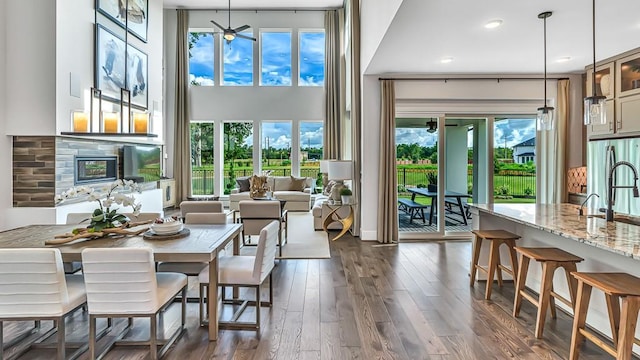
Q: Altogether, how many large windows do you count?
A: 8